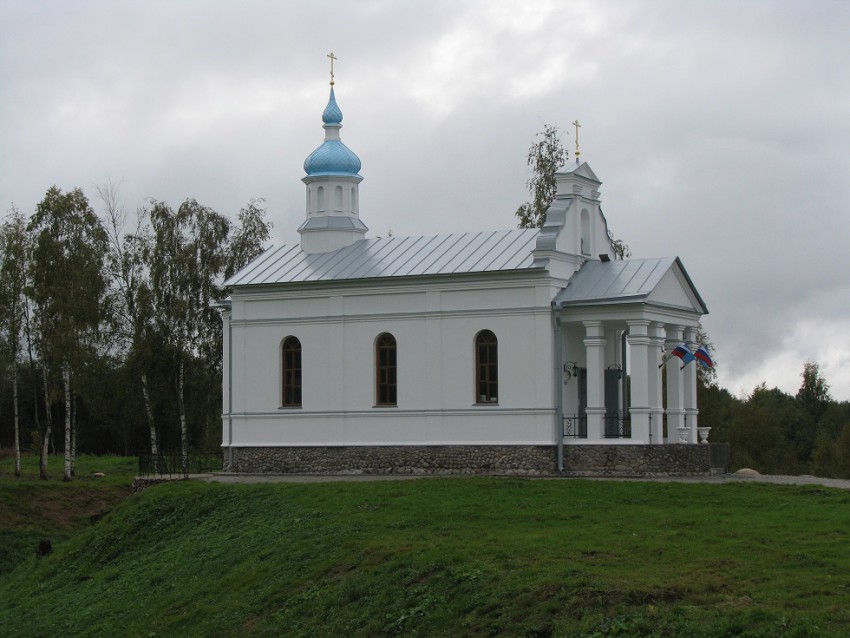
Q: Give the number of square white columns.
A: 5